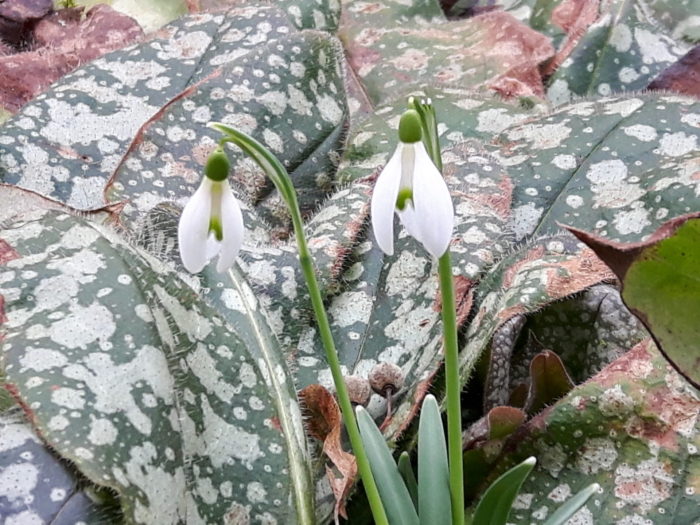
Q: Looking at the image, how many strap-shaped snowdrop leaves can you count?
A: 5